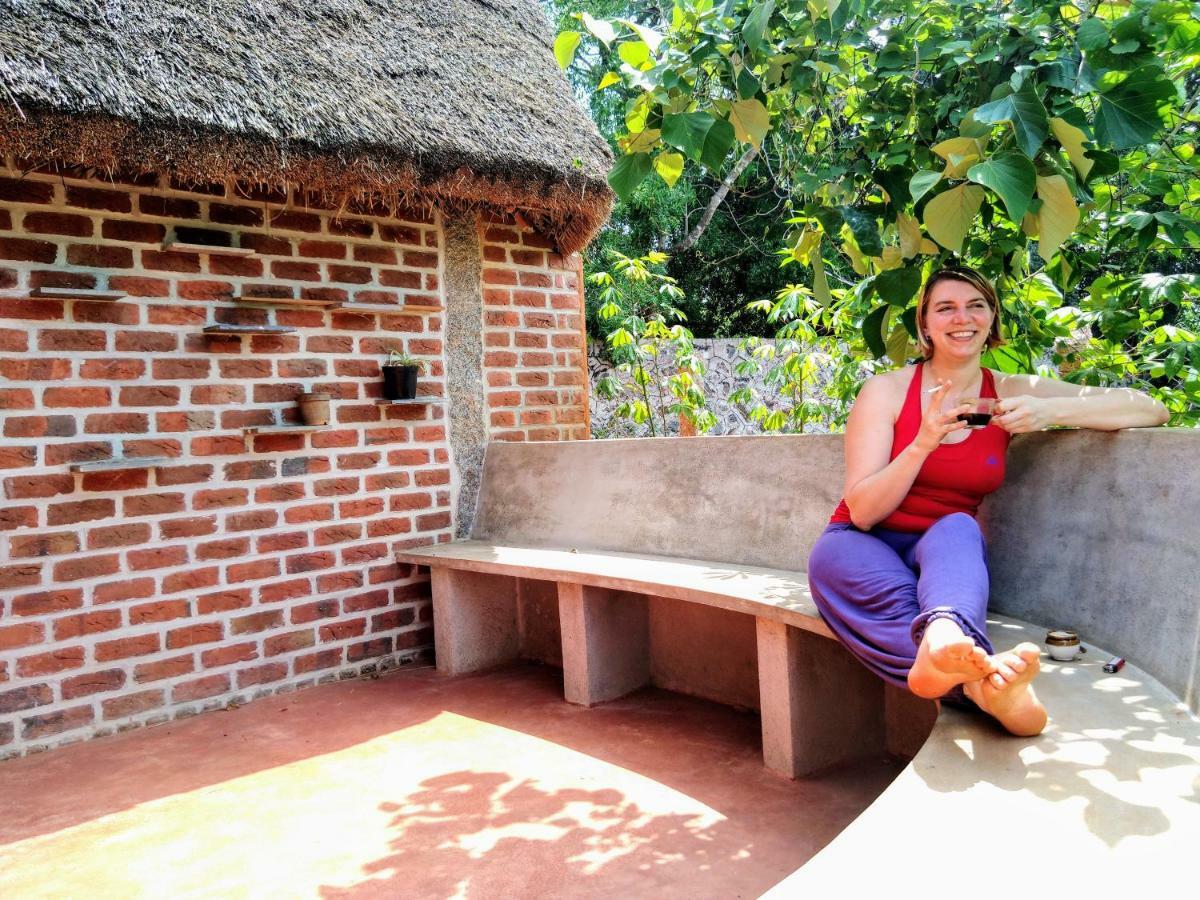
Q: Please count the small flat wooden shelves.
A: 8